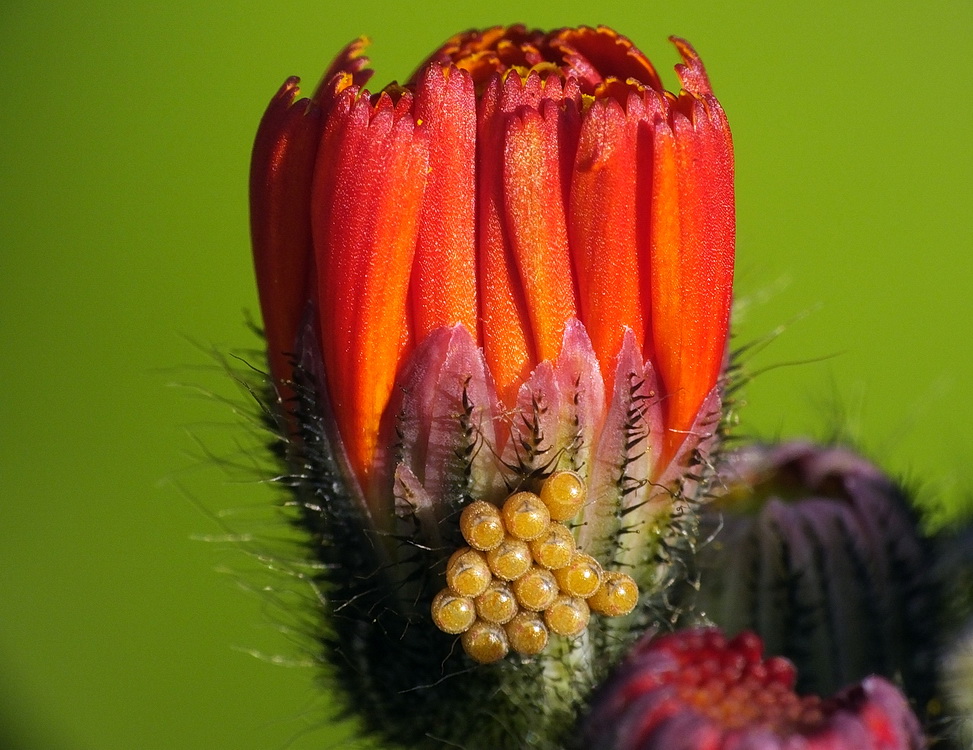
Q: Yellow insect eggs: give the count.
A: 14